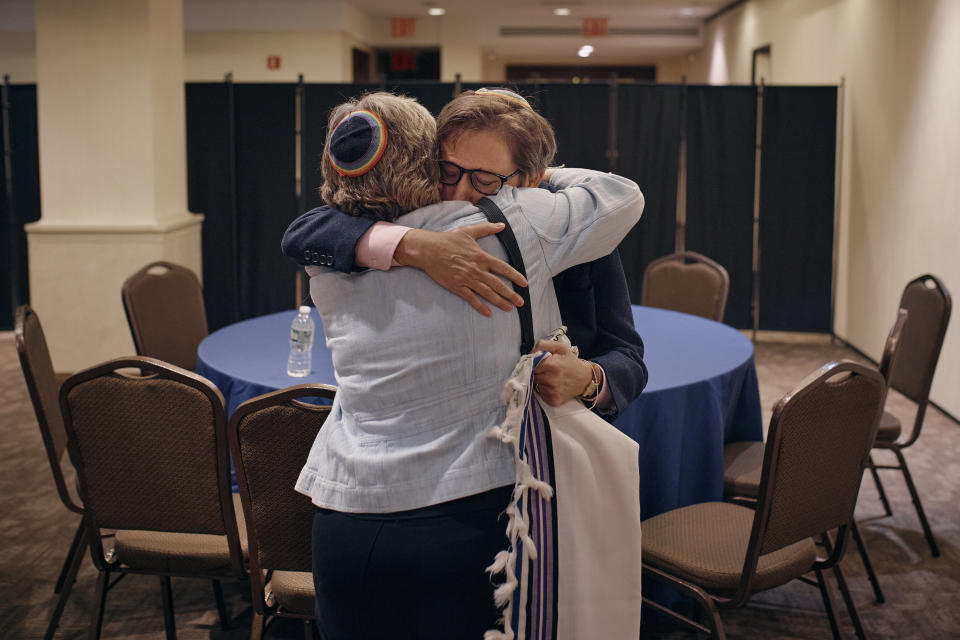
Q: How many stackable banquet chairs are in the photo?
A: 8